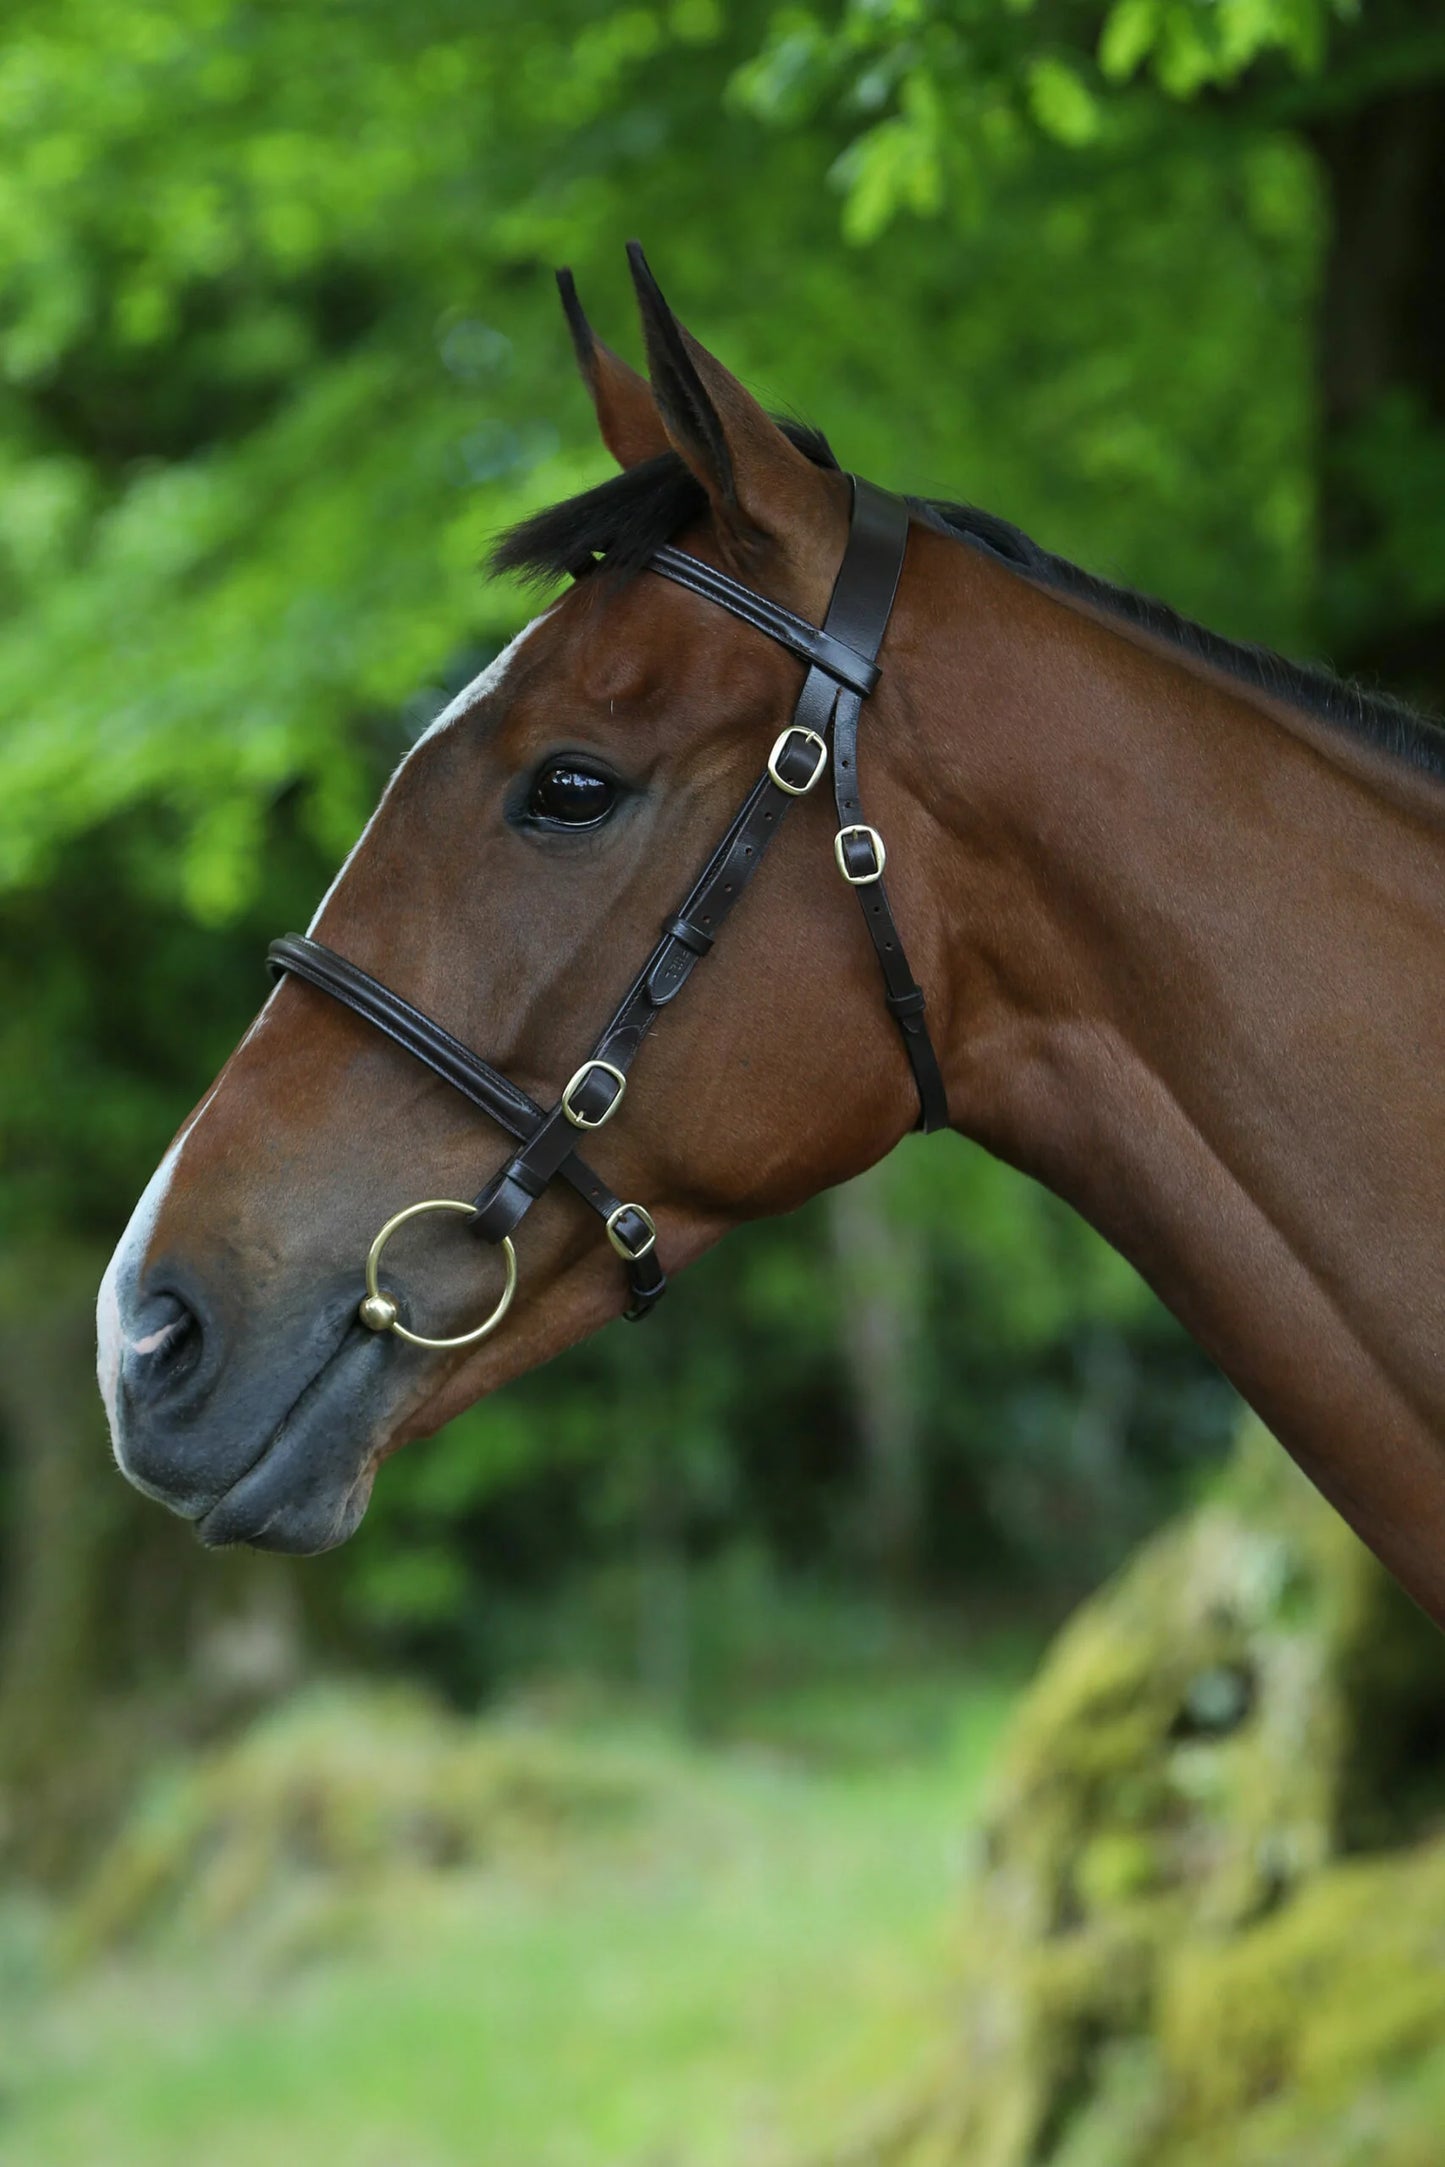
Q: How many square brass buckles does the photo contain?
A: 4